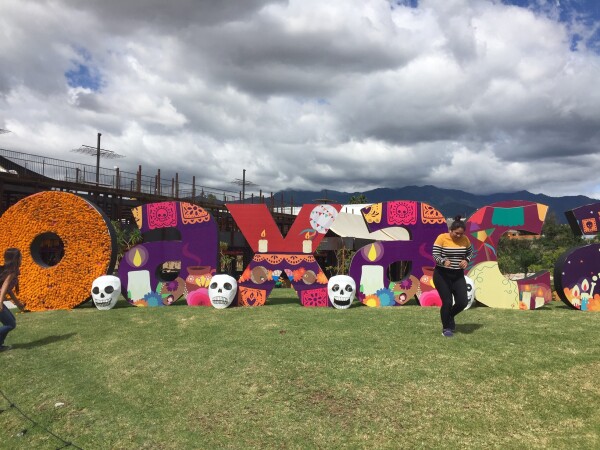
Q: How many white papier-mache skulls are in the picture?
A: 4